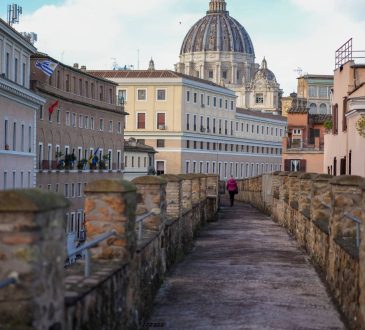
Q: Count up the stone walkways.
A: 1